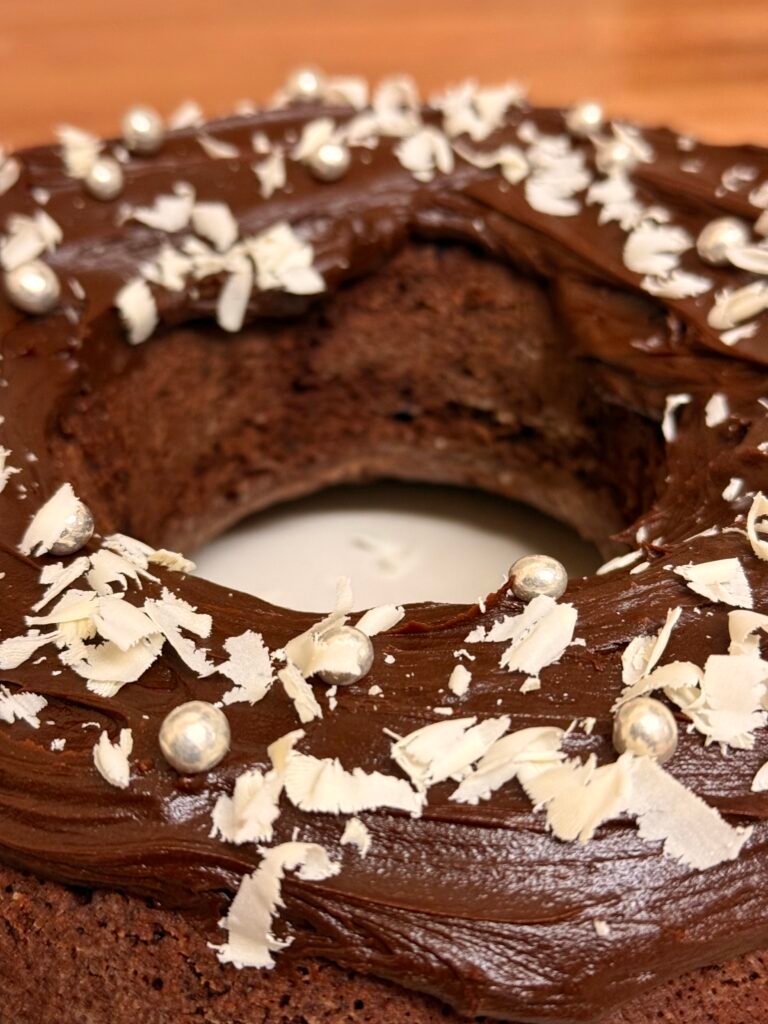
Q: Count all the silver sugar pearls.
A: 13